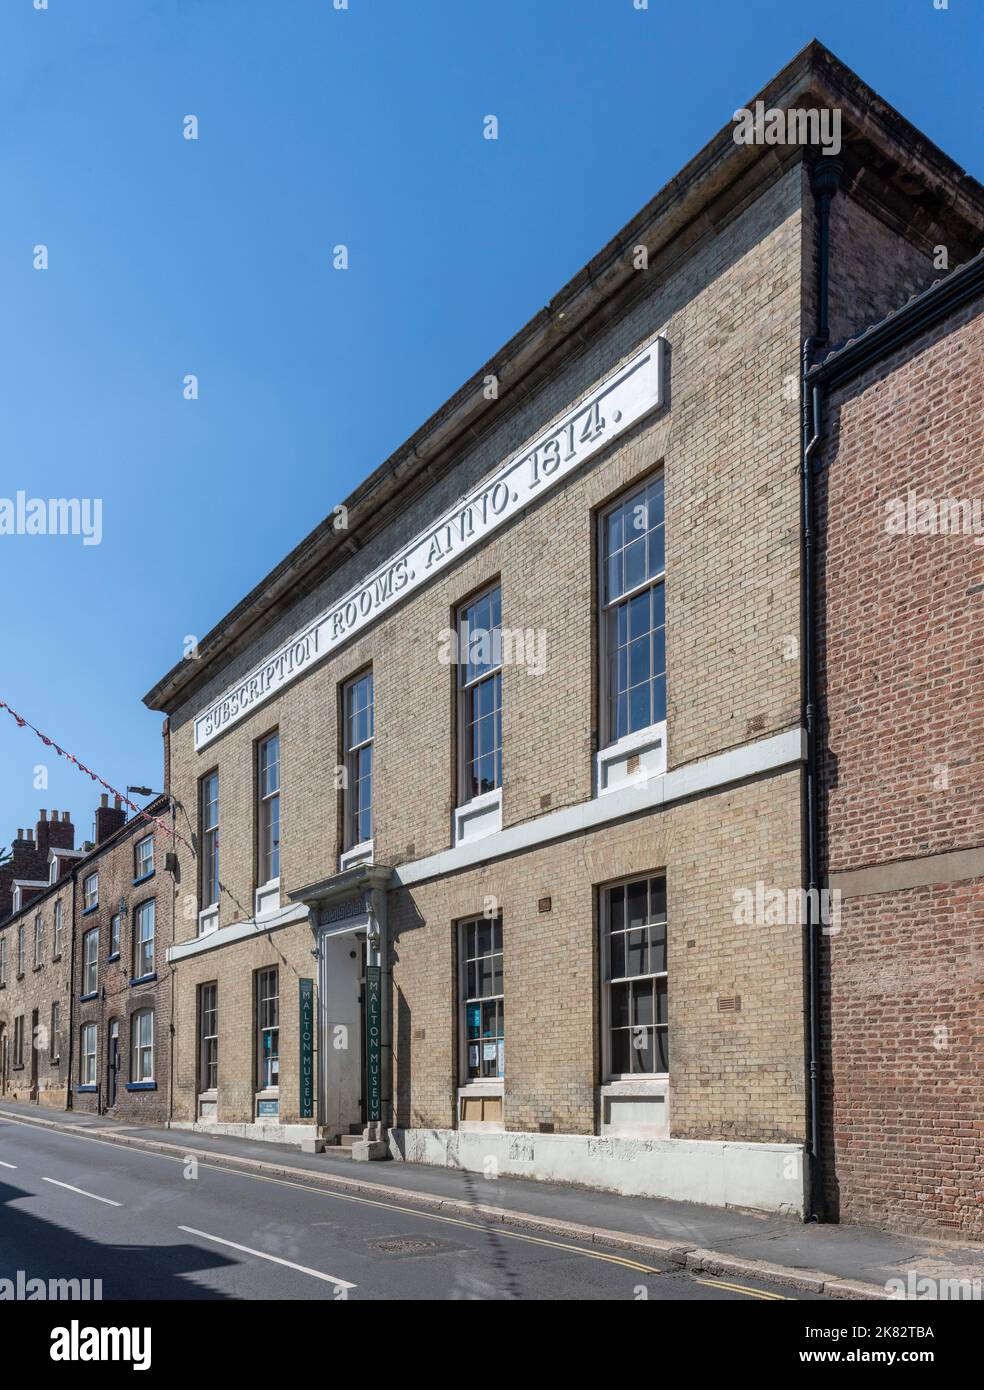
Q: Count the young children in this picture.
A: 0